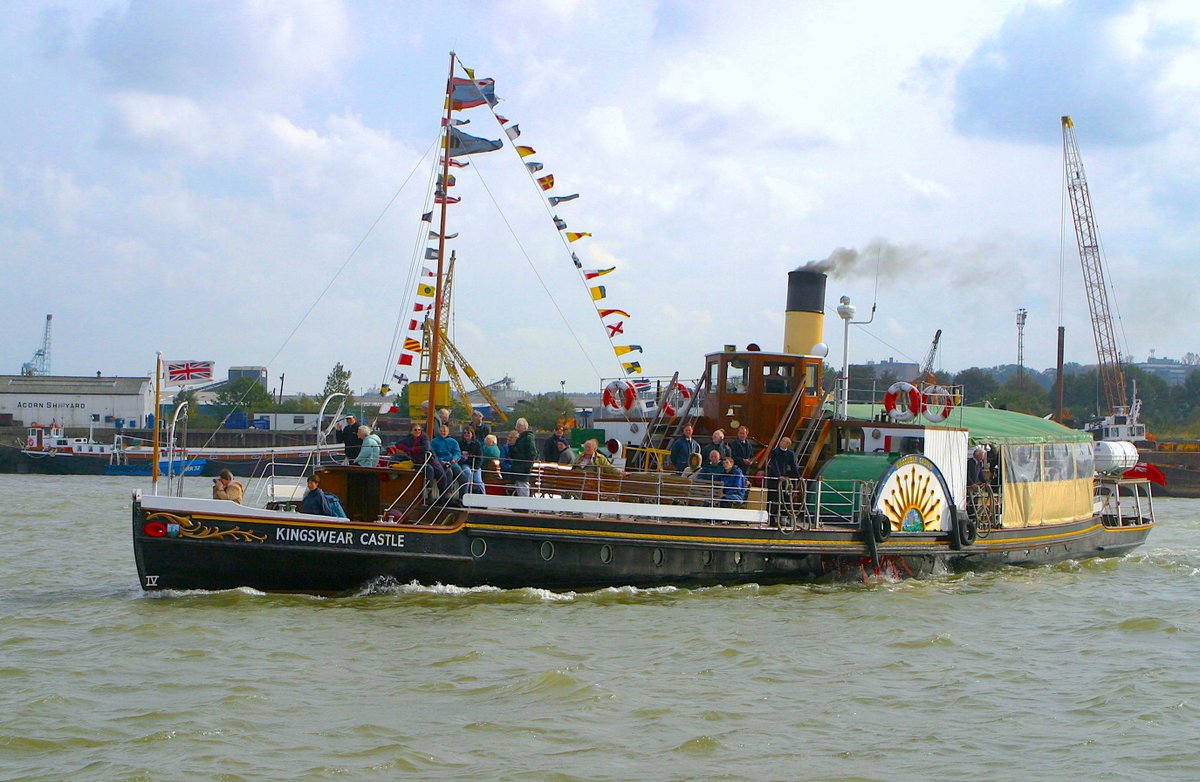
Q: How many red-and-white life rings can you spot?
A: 4